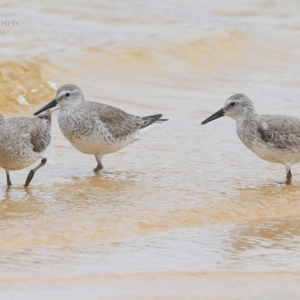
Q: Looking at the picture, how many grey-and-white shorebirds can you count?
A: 3